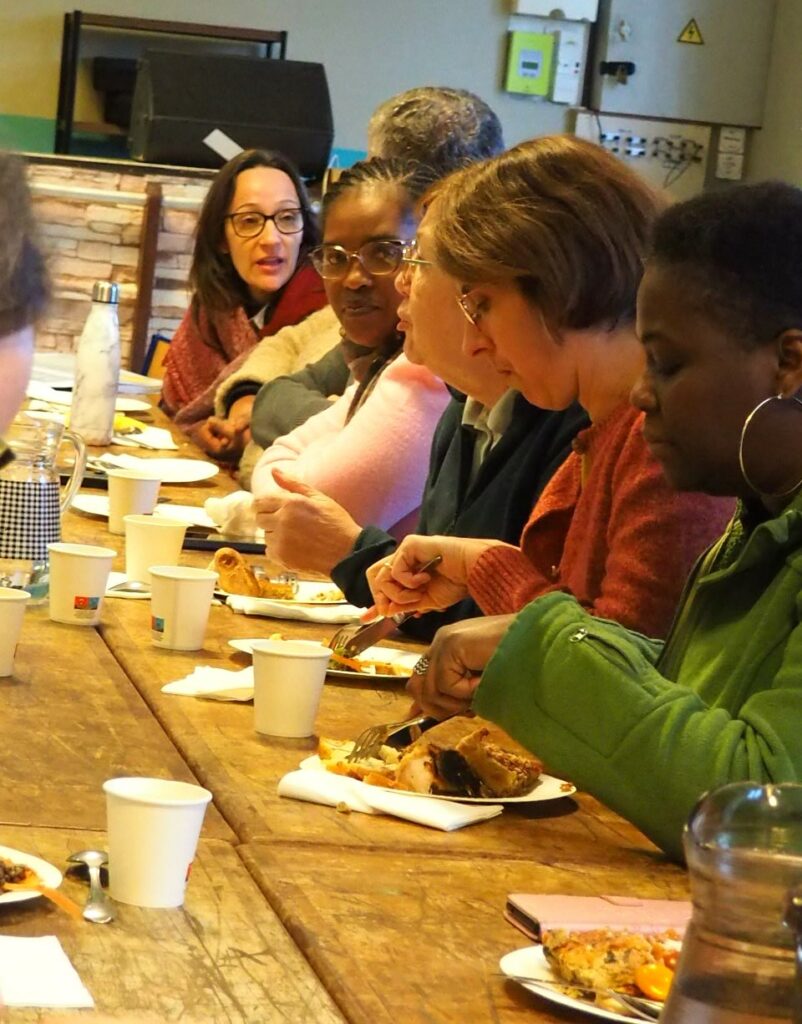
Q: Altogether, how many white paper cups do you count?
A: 7